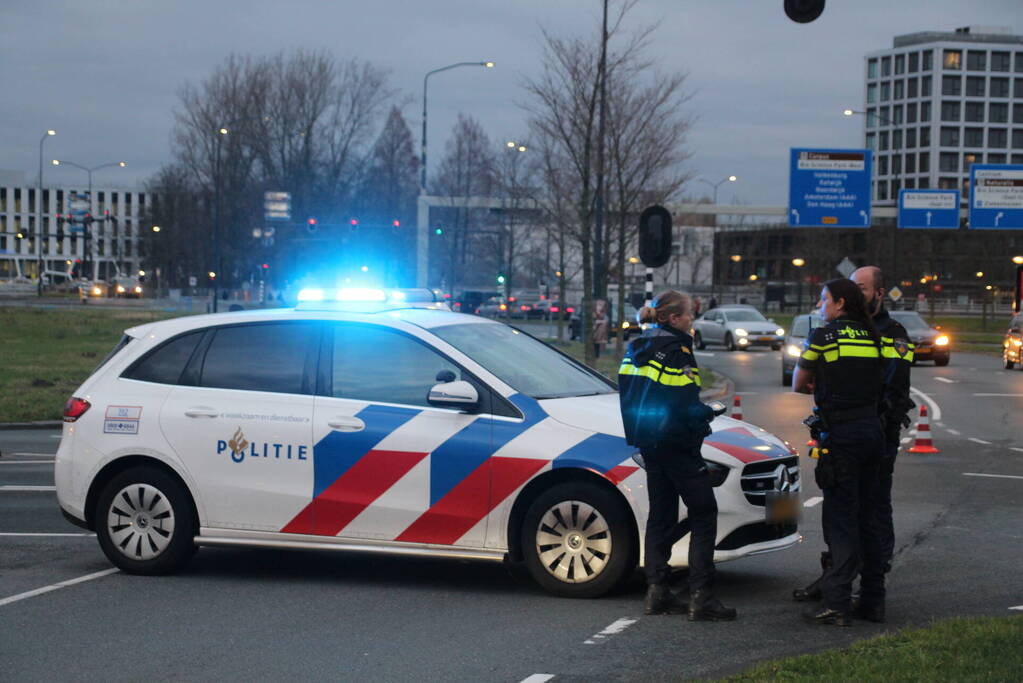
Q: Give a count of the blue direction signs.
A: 3